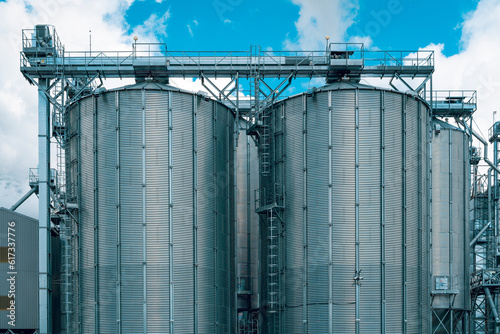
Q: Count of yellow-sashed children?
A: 0